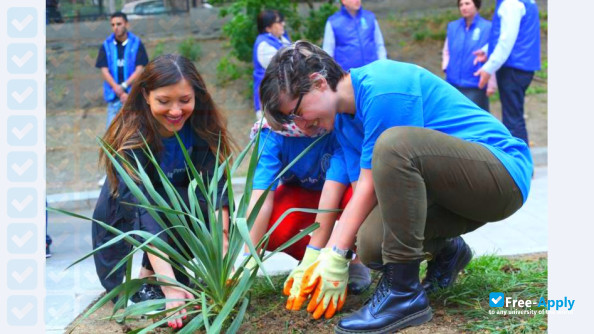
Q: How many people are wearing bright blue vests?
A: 5